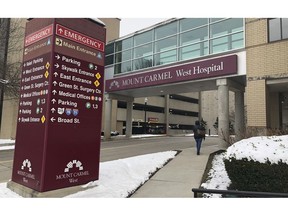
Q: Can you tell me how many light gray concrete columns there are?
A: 4